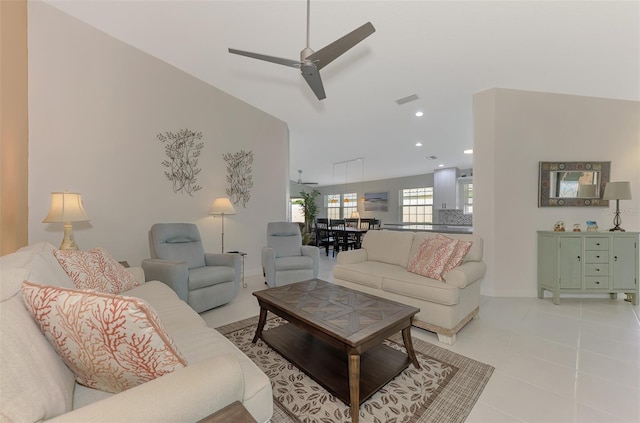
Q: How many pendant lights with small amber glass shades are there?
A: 3